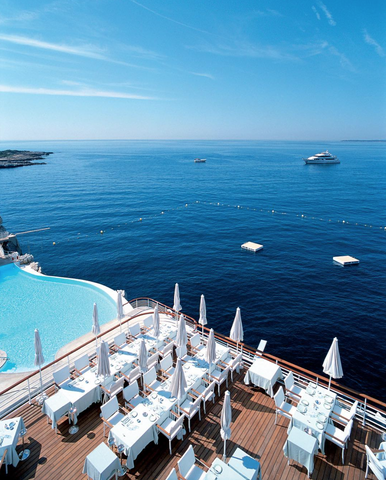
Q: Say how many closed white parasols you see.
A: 14